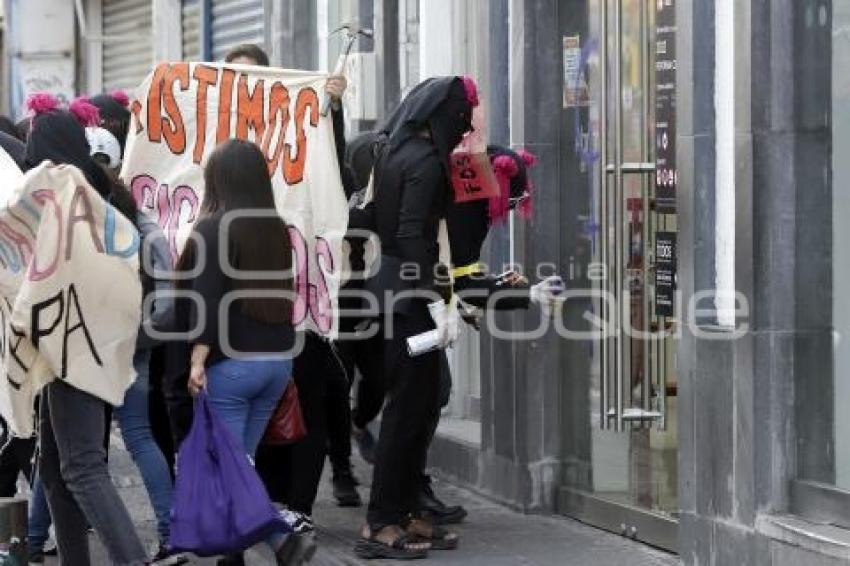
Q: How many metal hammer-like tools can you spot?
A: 1